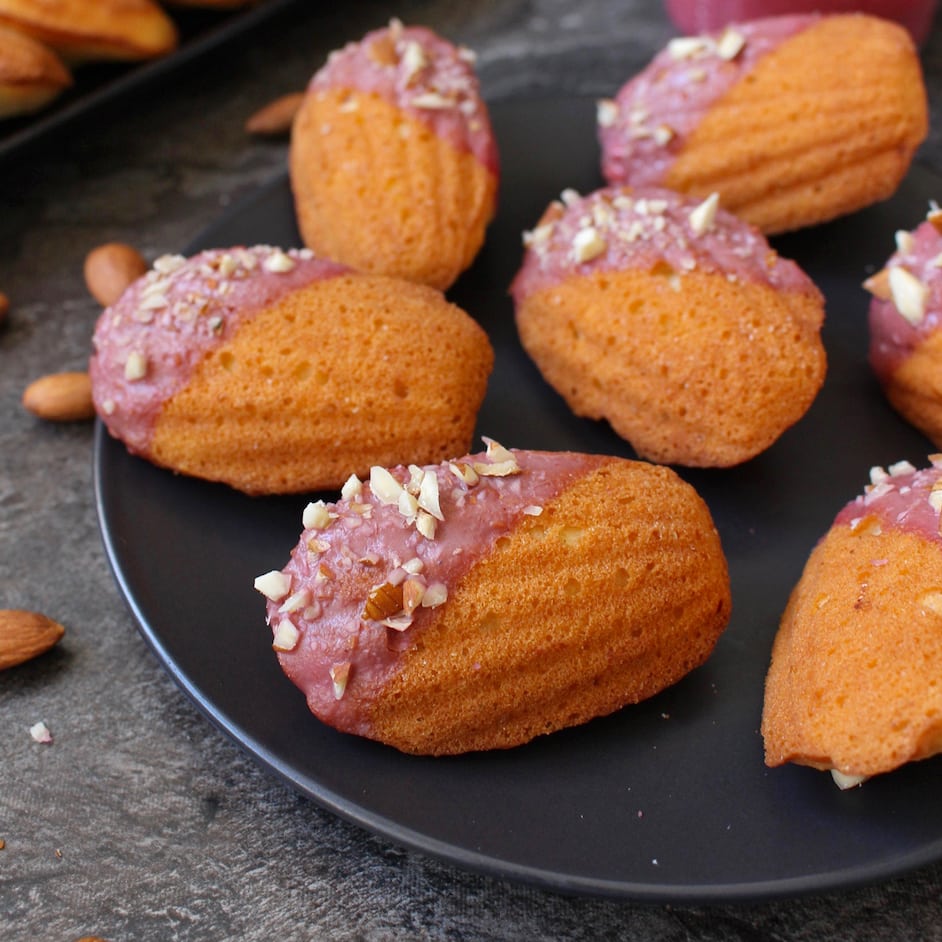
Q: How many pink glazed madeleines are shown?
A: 7